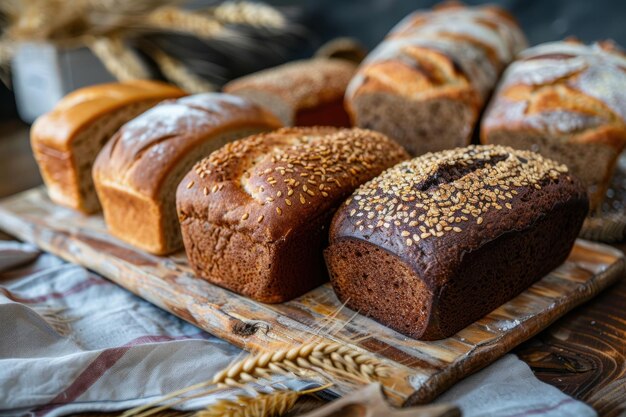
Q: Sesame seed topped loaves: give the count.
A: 2